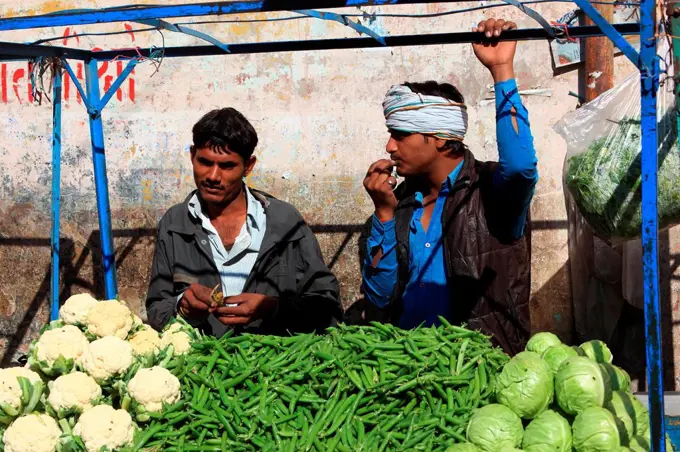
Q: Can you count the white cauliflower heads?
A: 11